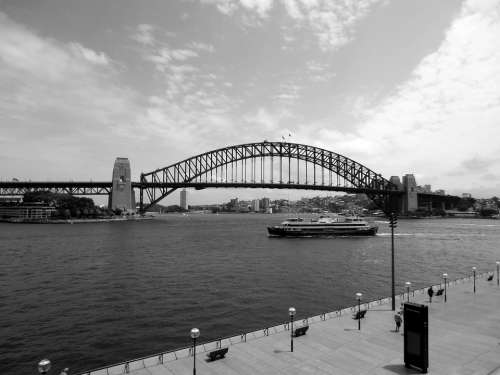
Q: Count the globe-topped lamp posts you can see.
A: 8